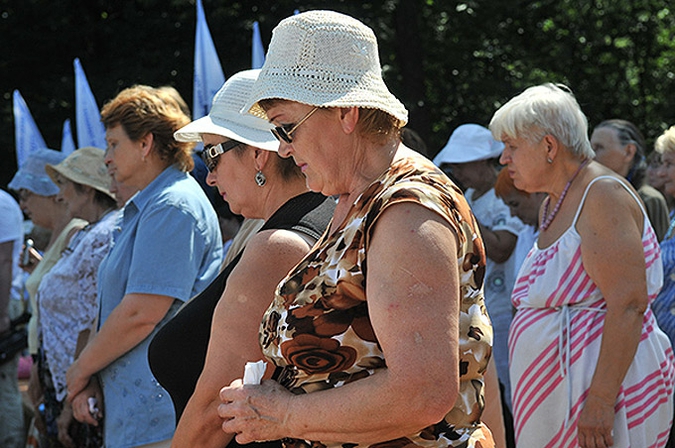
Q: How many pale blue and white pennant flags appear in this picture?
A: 5